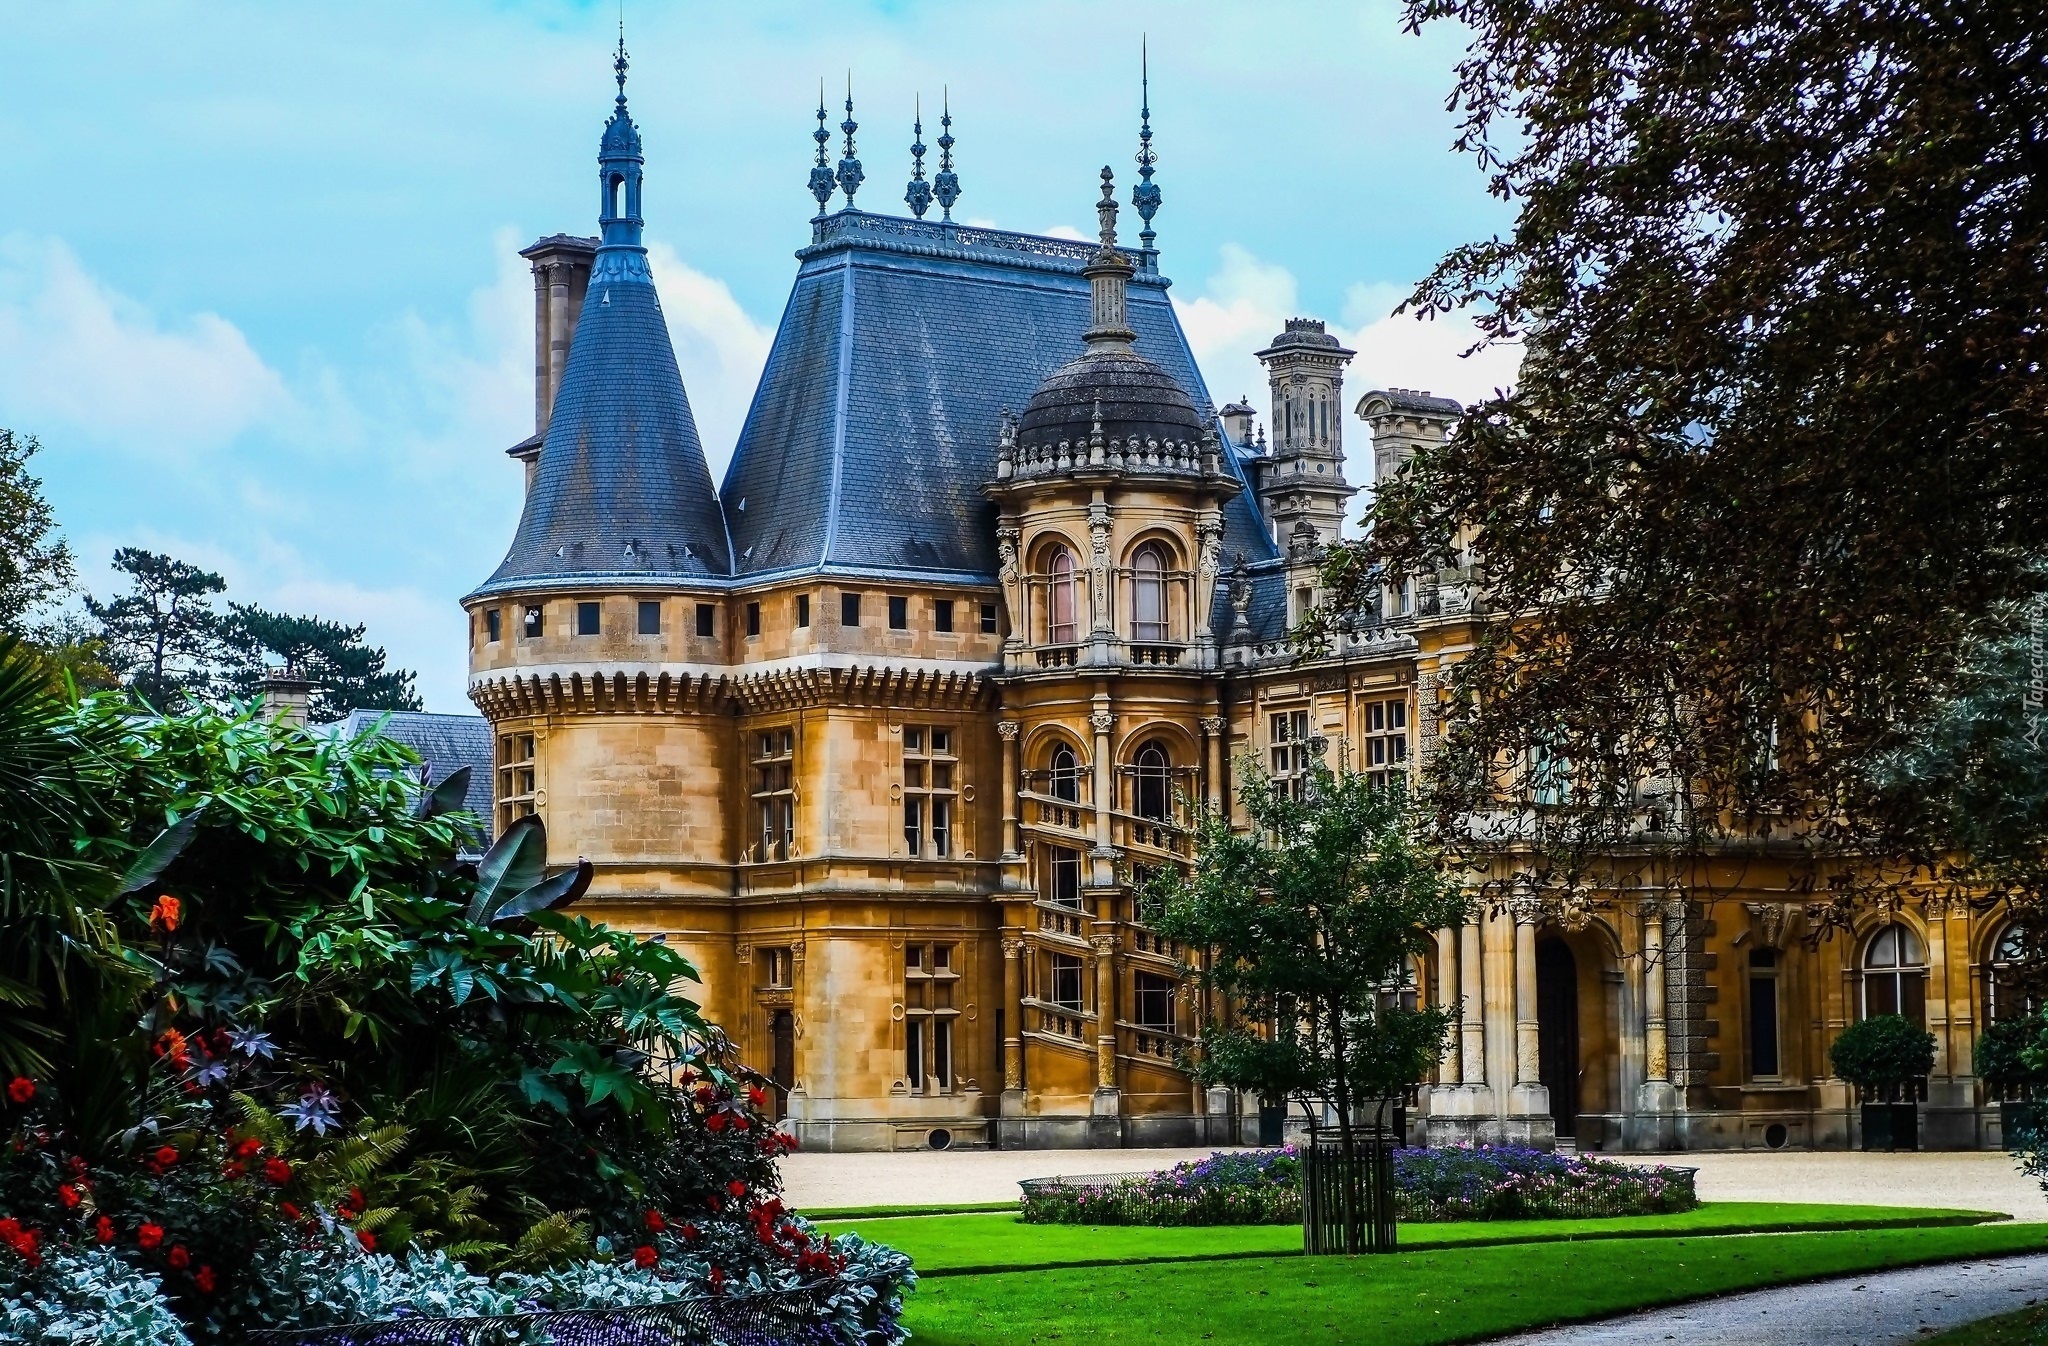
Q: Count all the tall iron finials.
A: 6